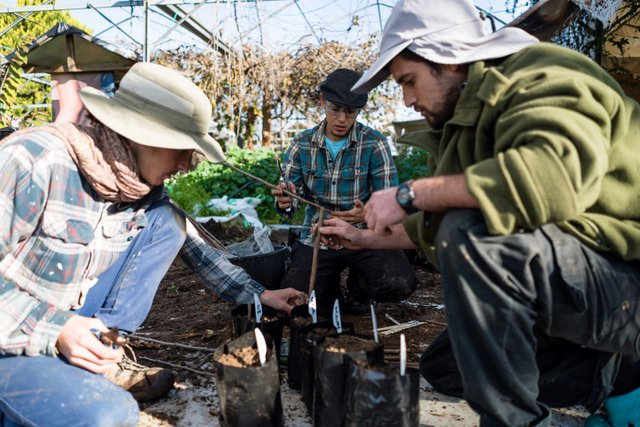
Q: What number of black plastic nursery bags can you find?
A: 6